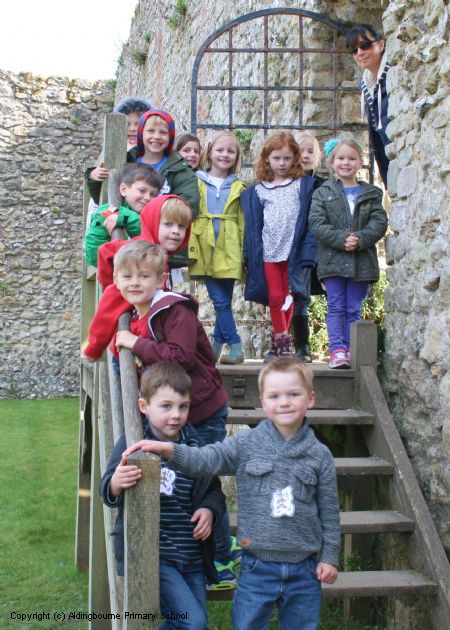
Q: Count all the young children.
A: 12